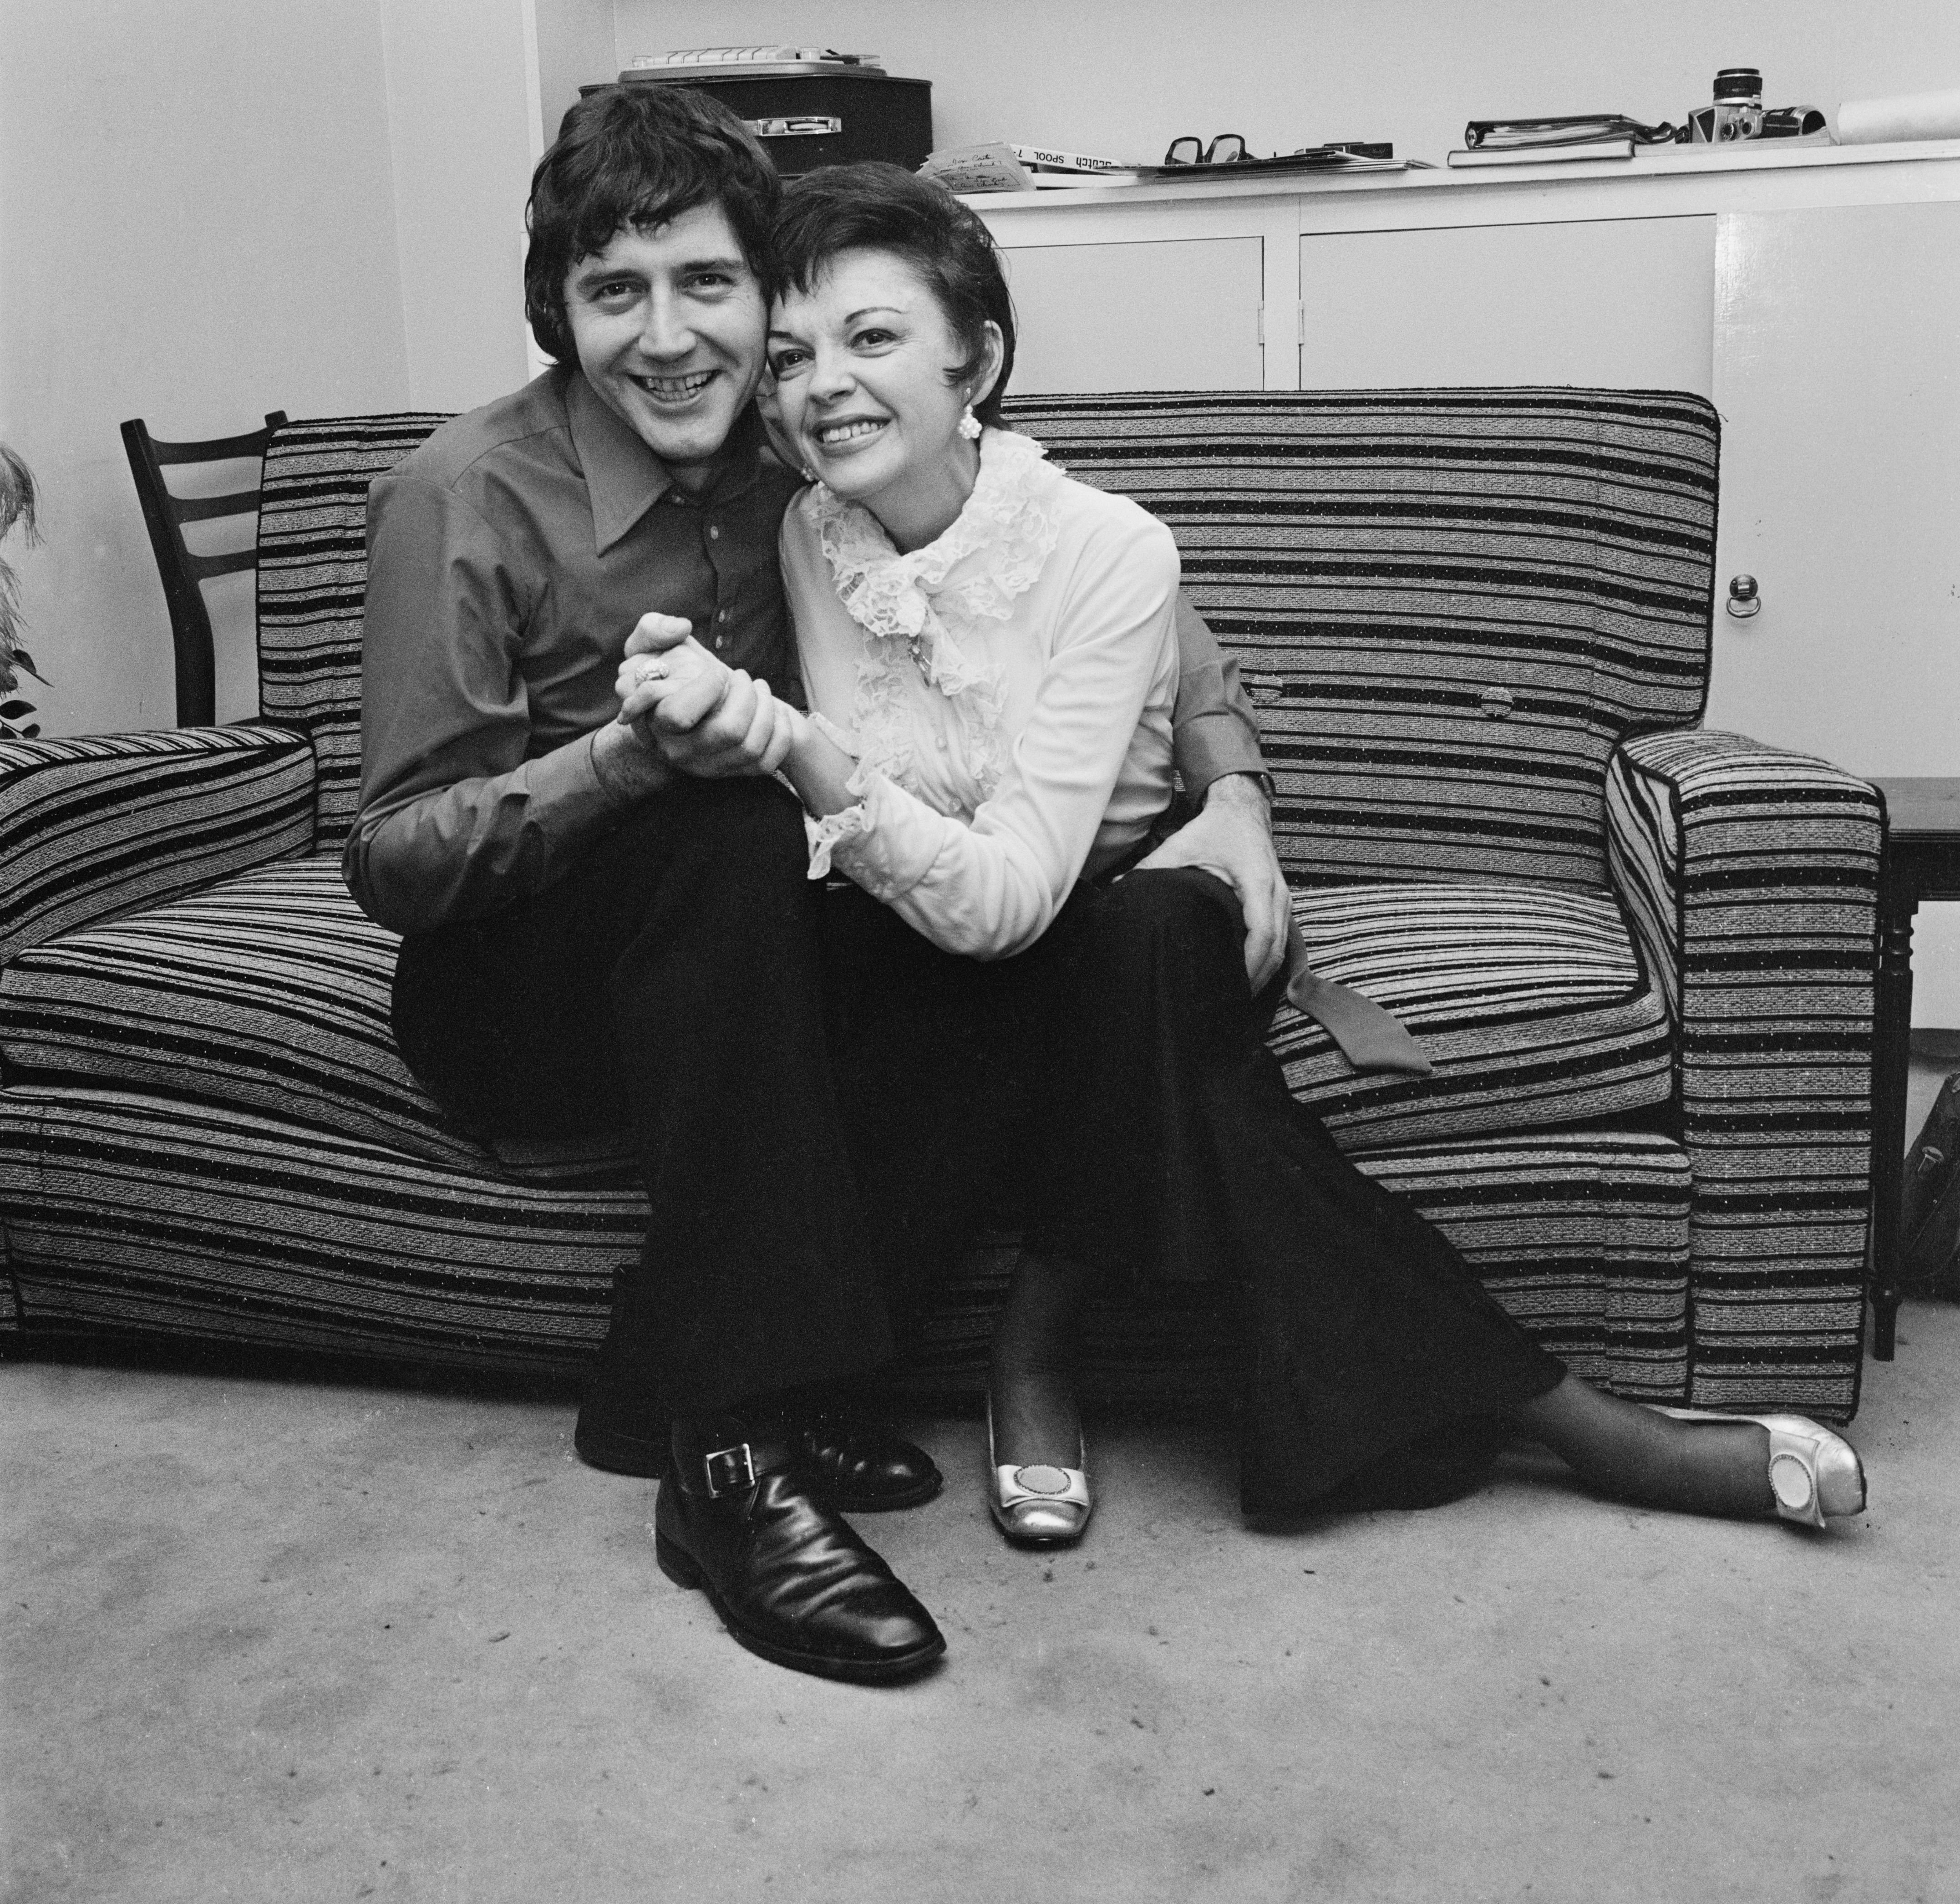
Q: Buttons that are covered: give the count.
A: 2